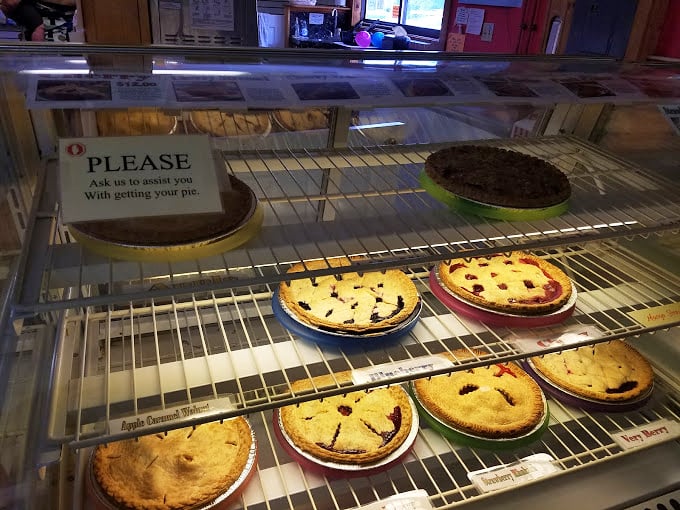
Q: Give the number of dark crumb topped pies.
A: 1